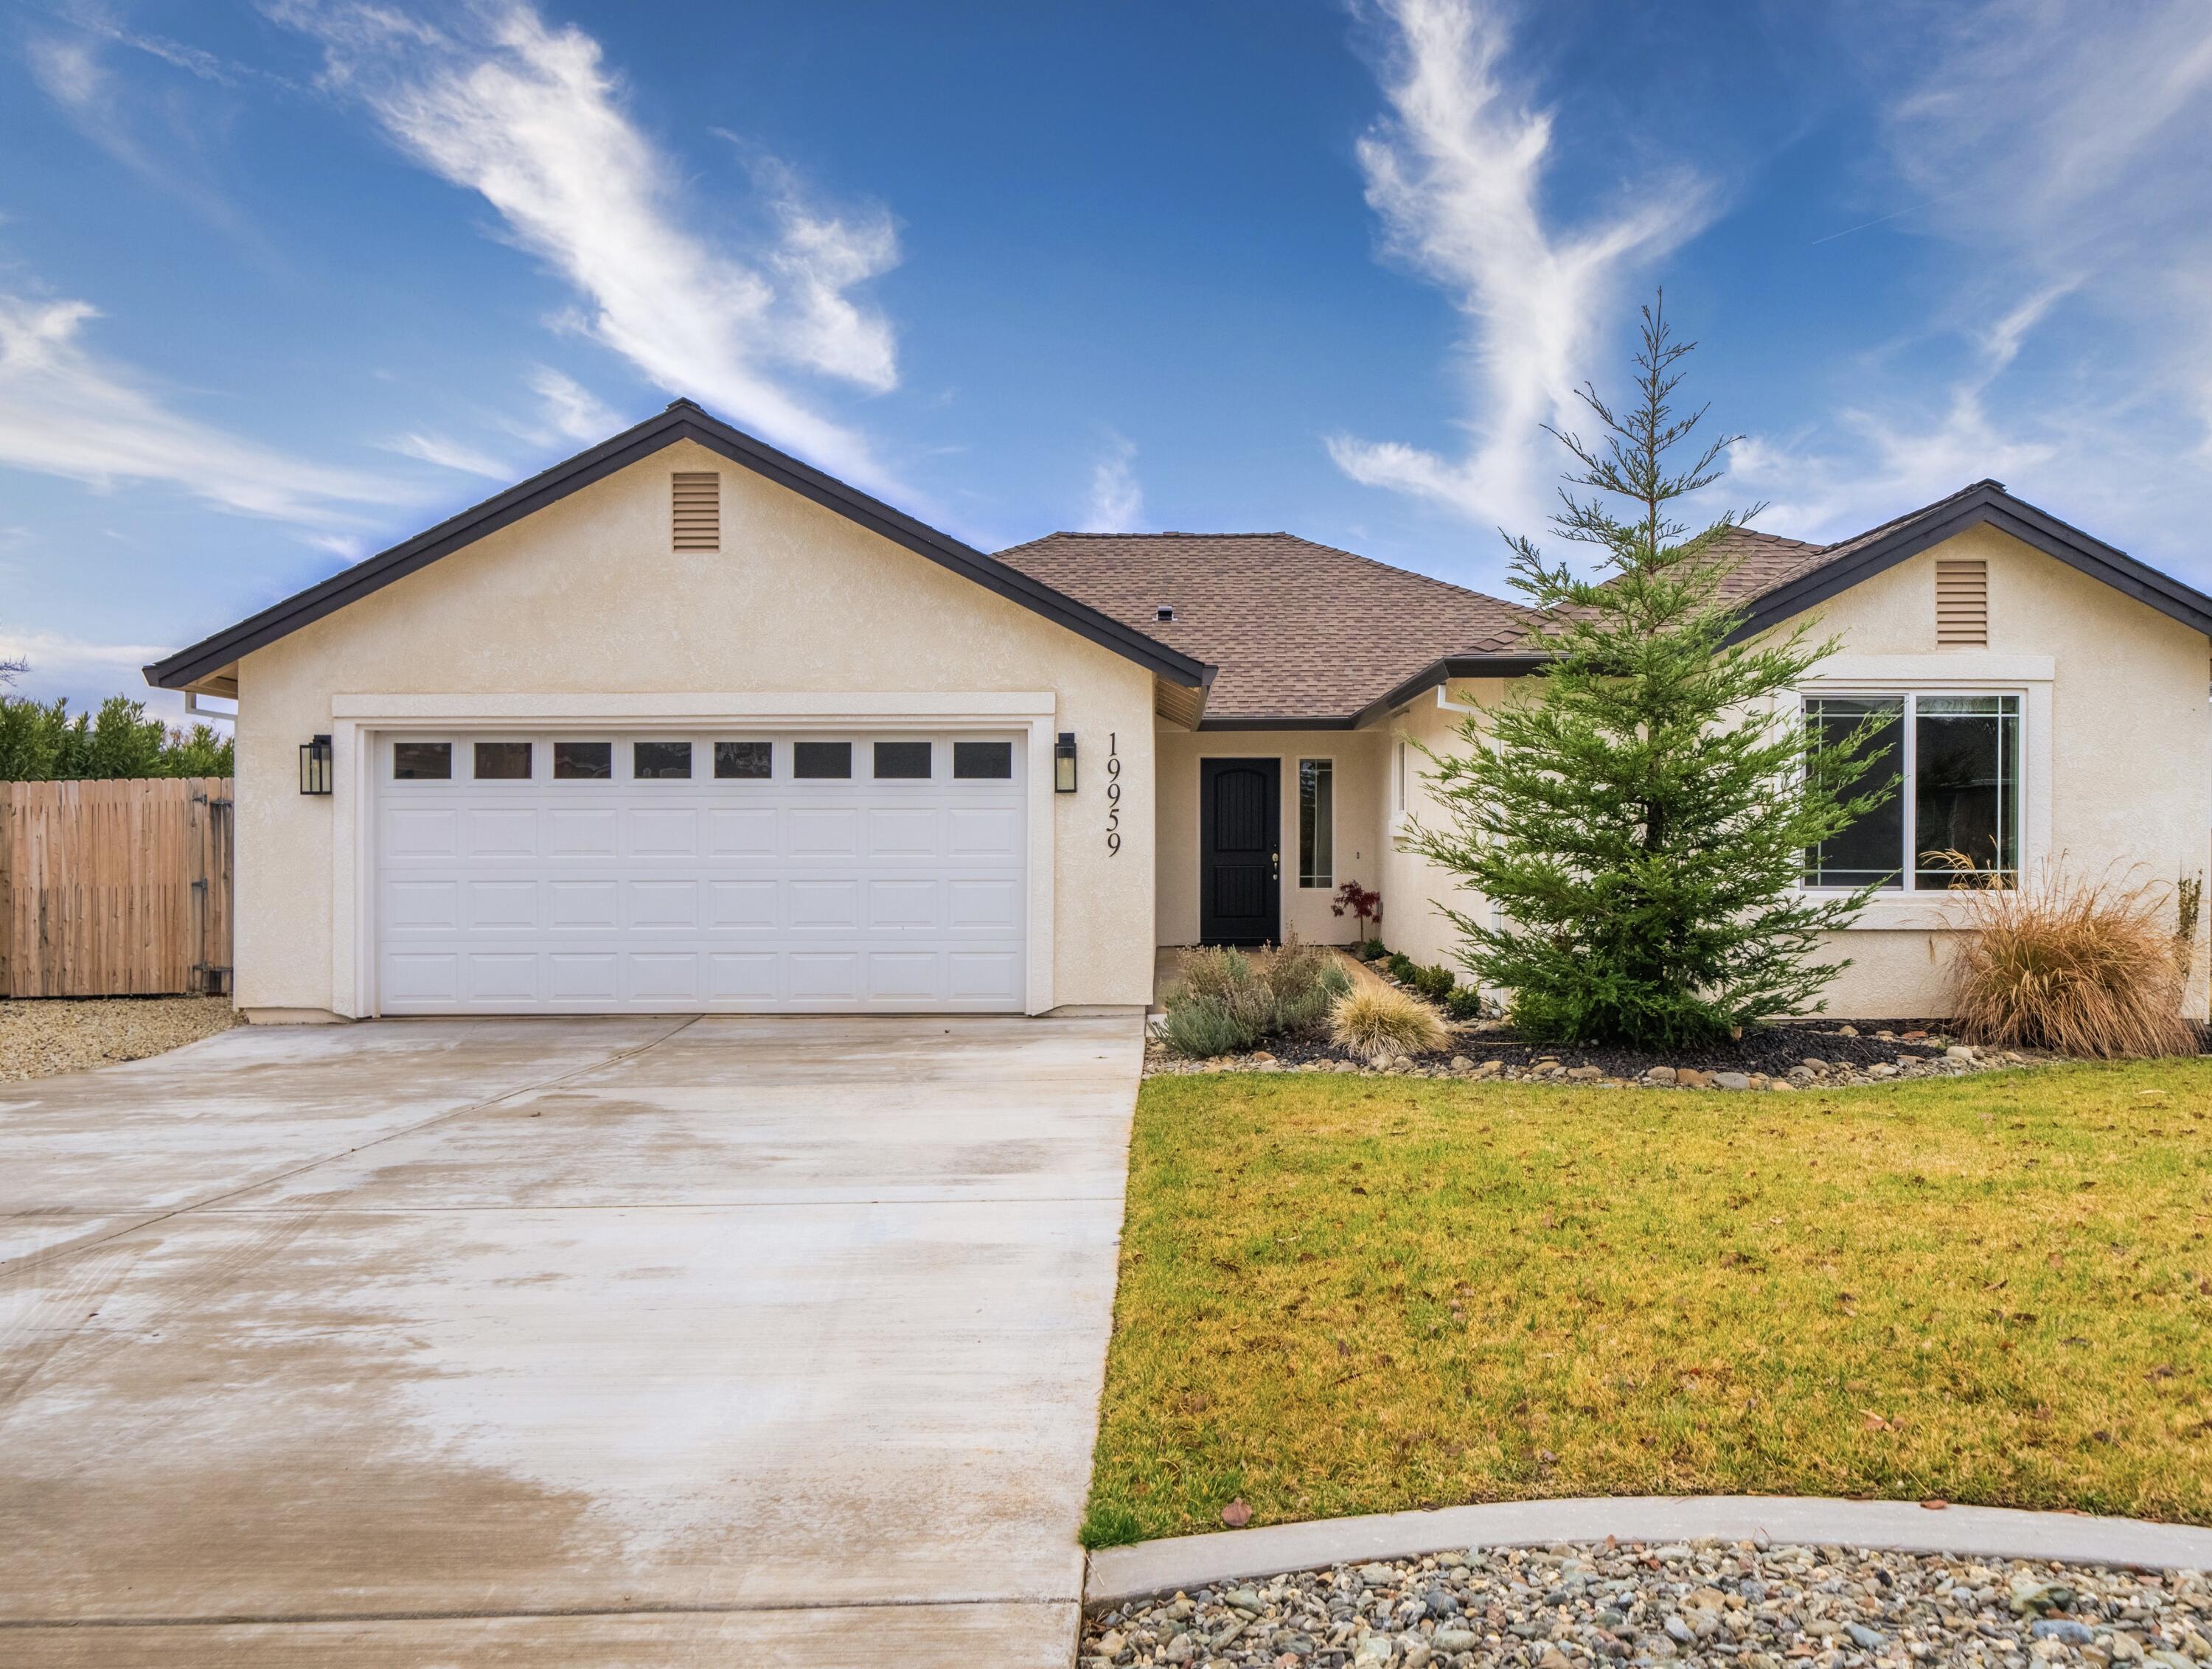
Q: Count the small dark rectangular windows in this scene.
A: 8